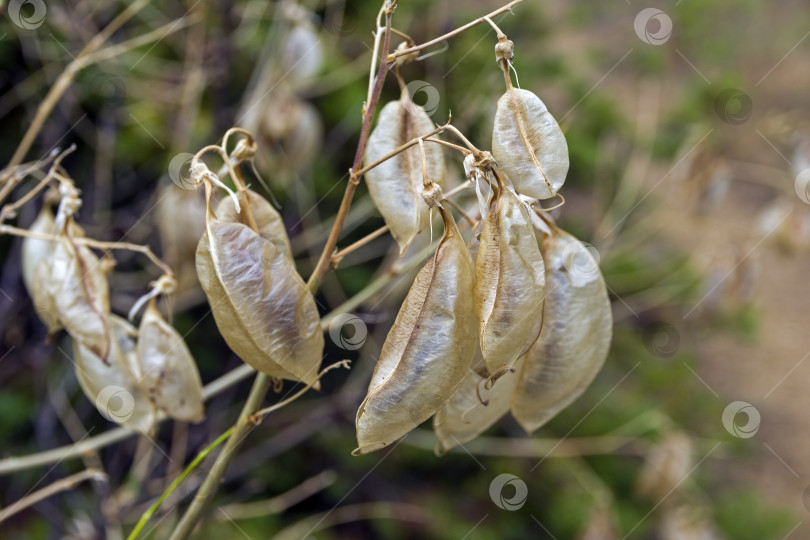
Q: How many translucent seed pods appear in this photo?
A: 12